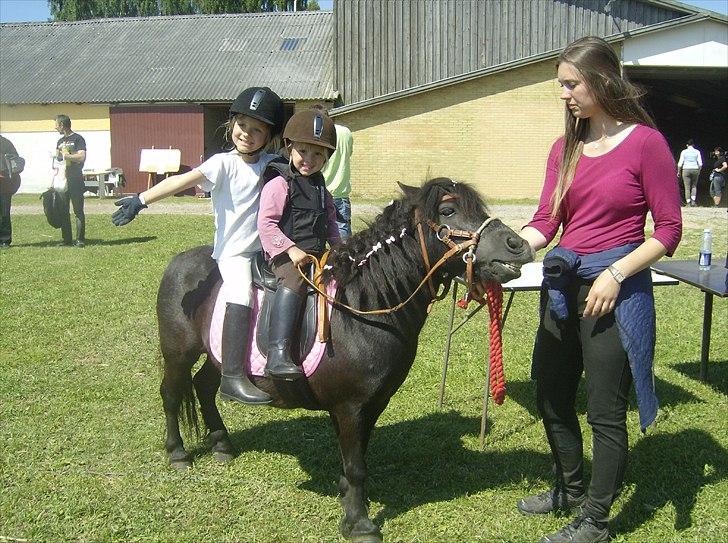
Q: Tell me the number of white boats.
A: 0